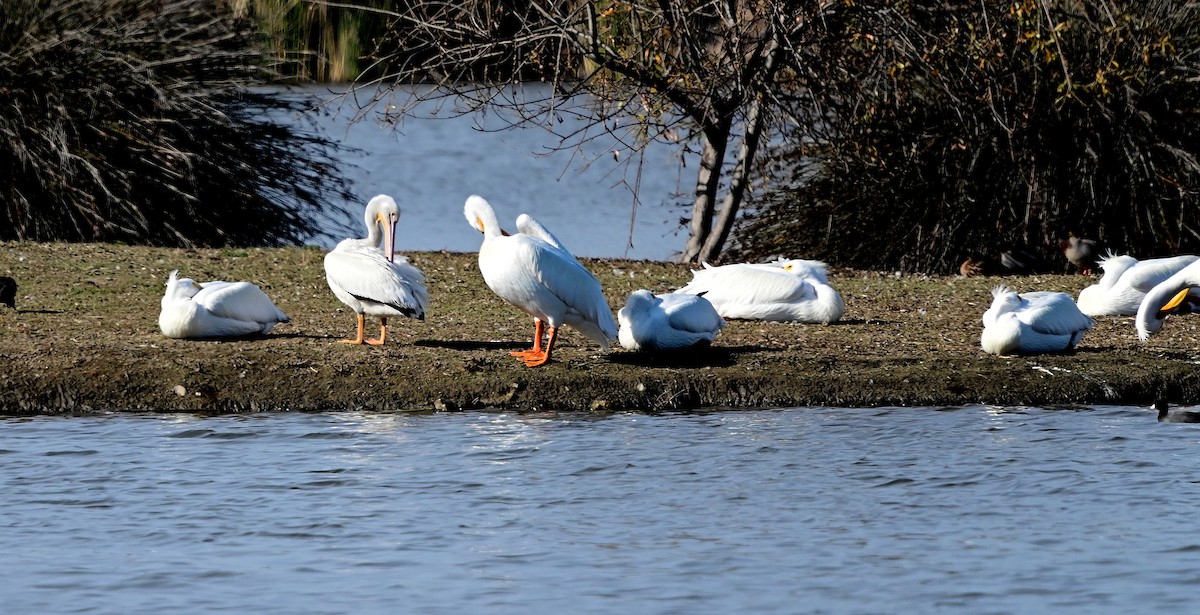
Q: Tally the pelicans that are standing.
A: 2